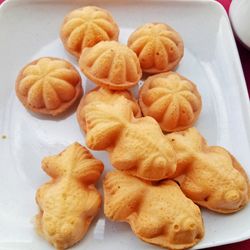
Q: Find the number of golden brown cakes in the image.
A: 10